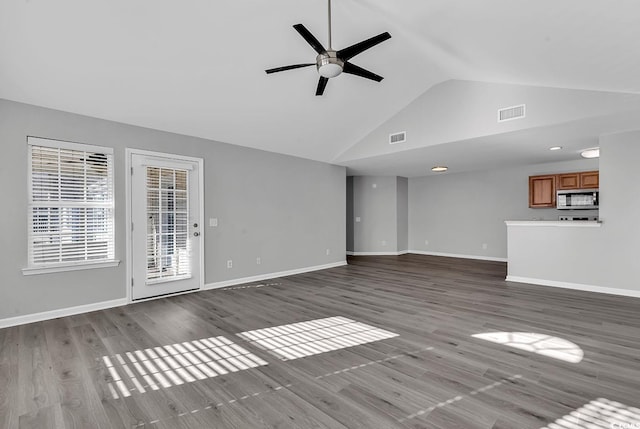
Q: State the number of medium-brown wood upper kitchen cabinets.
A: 3